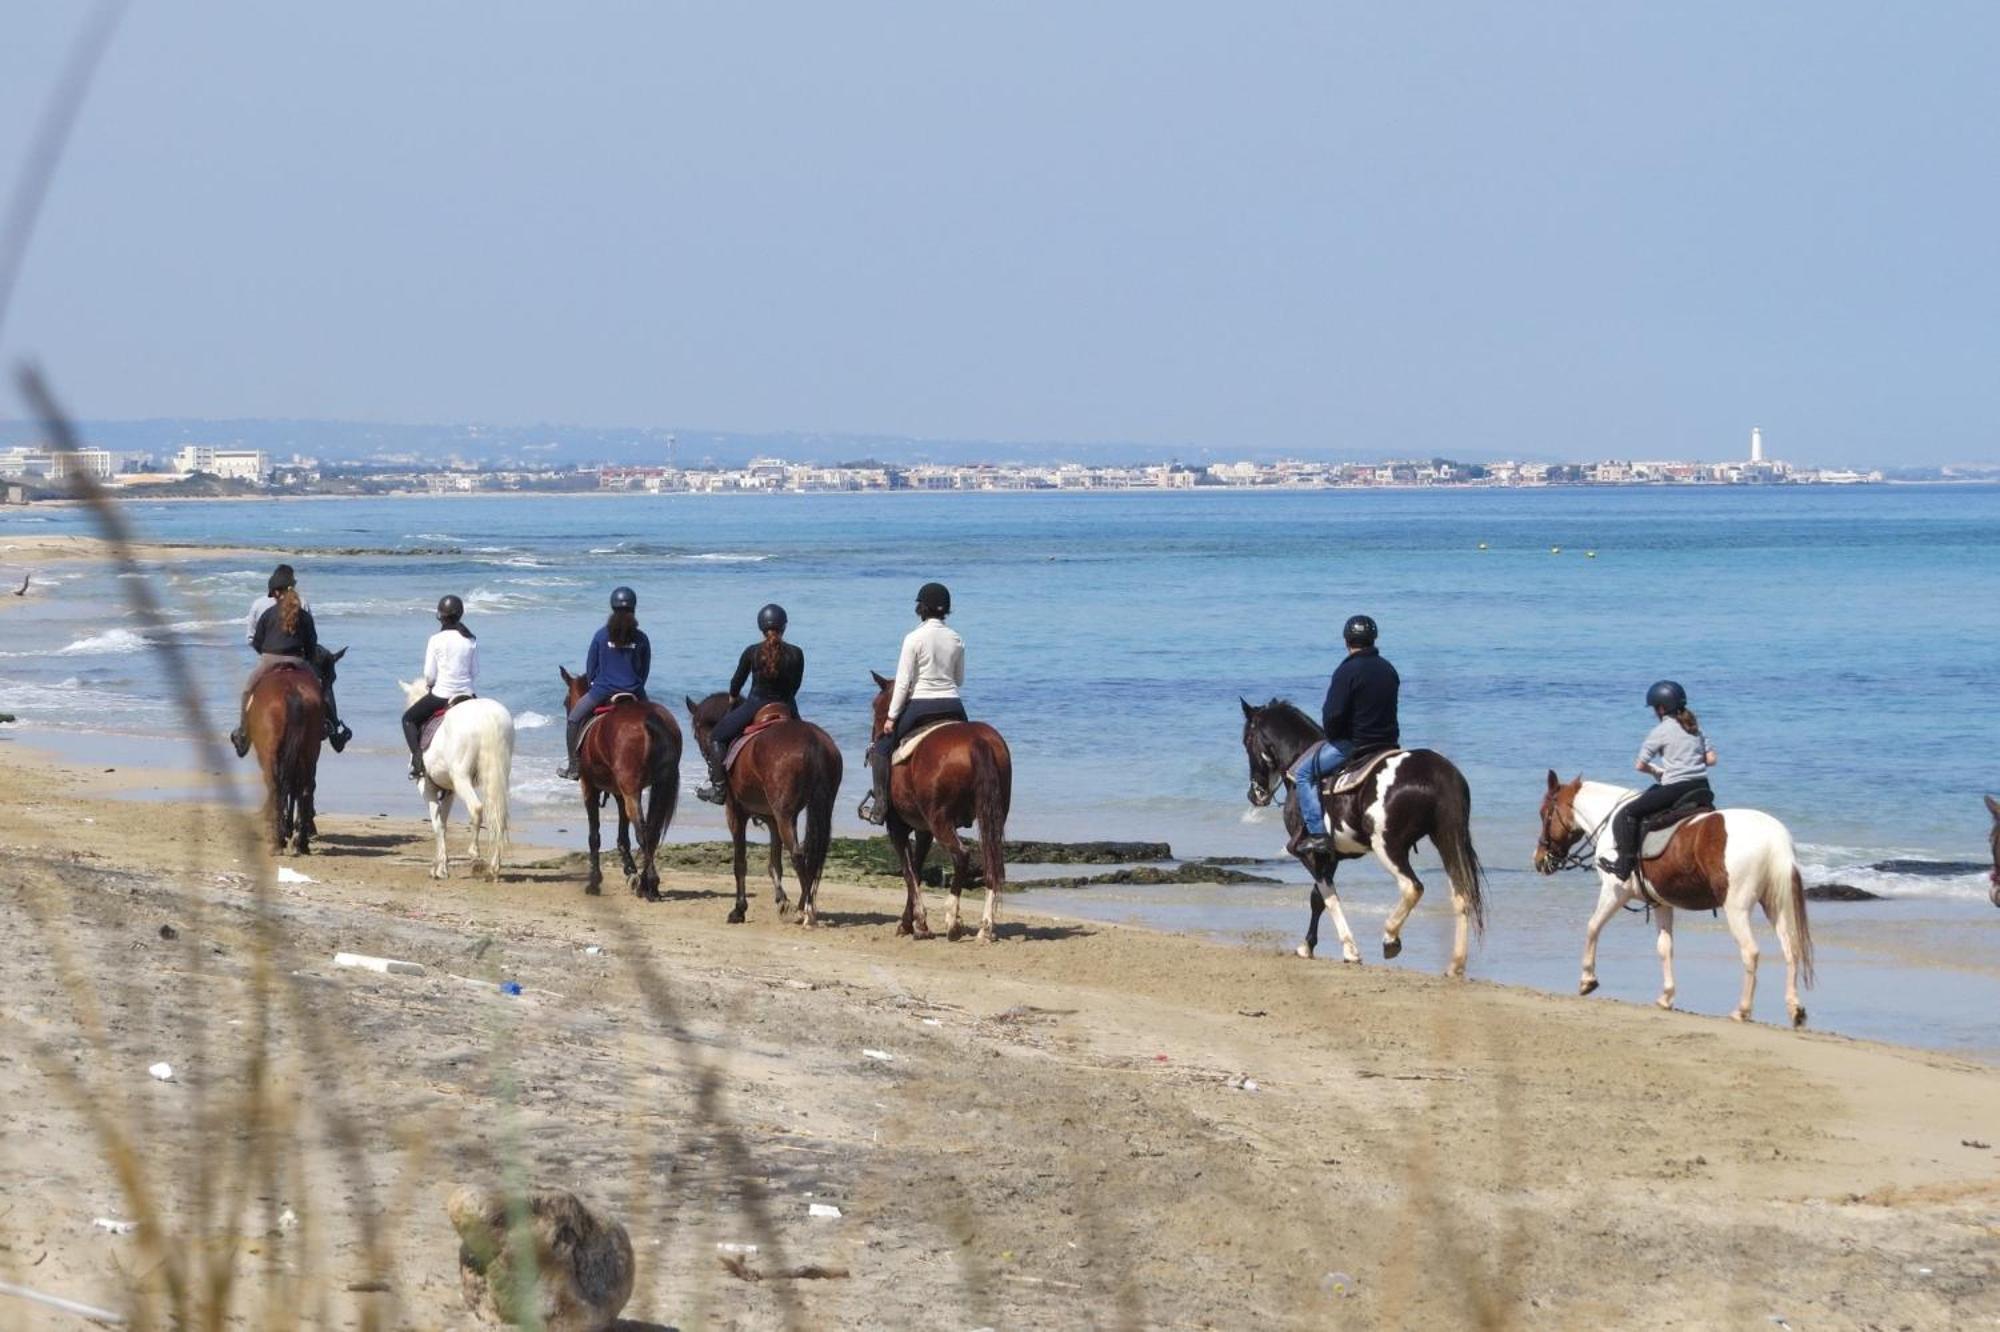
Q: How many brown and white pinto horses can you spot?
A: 1